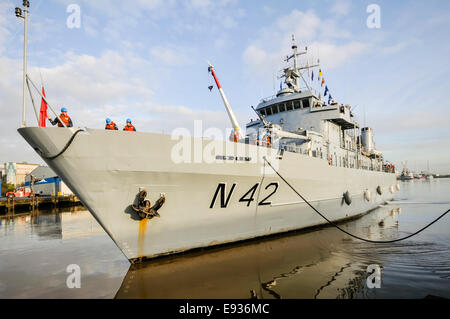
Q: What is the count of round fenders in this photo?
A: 5